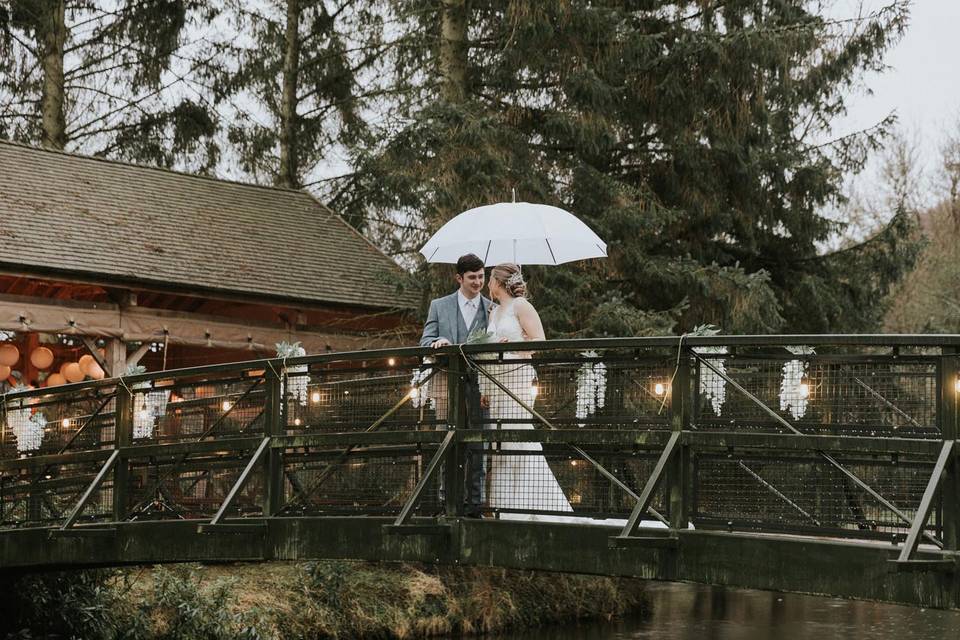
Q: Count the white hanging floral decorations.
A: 7